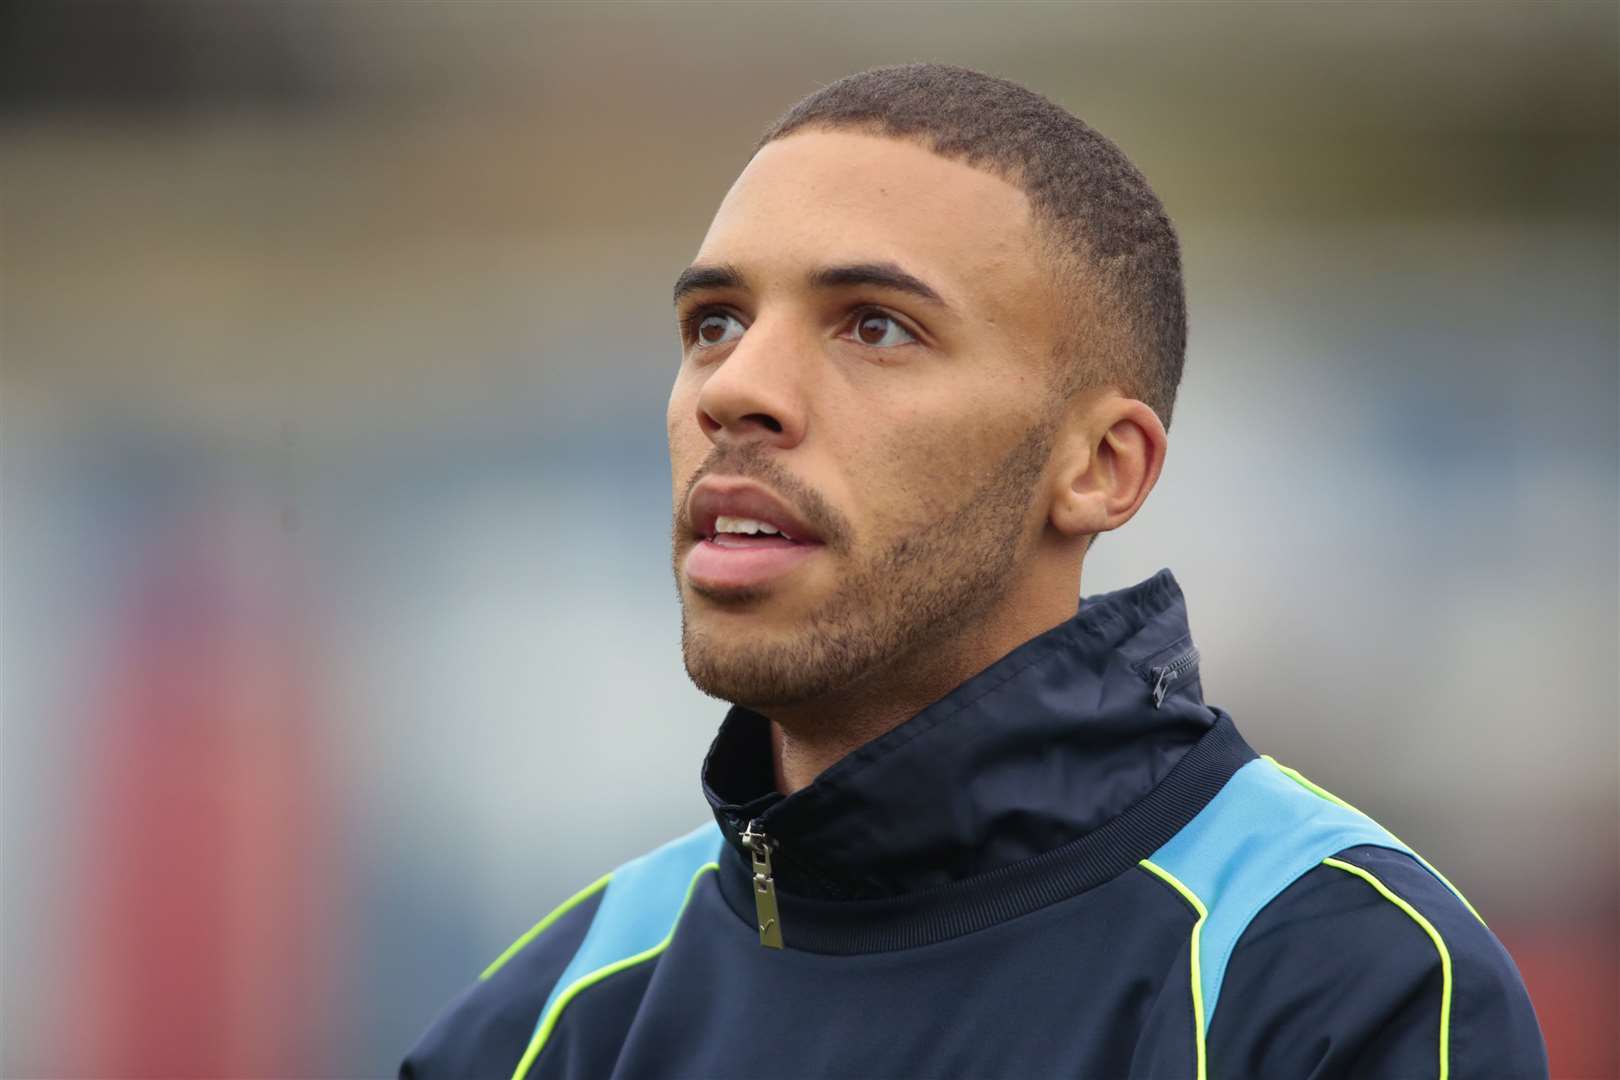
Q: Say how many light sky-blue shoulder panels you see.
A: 2